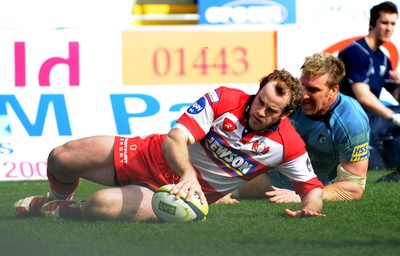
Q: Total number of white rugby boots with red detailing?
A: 2